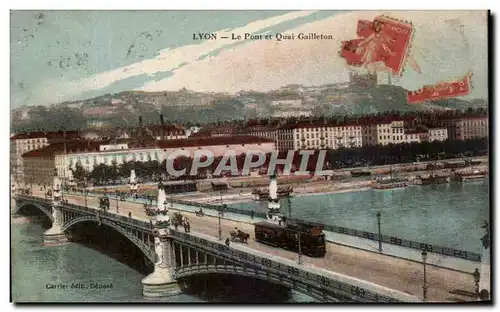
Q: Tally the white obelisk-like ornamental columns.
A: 4